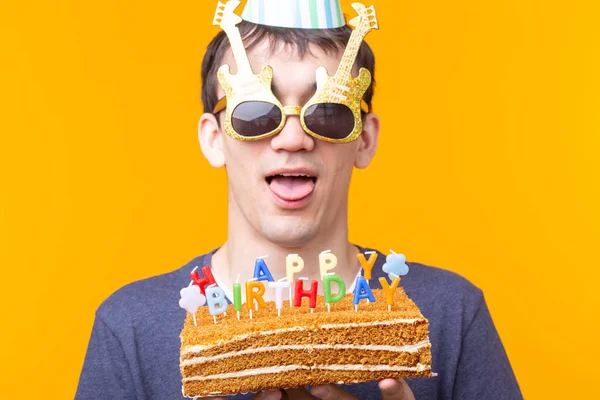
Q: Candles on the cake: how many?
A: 15